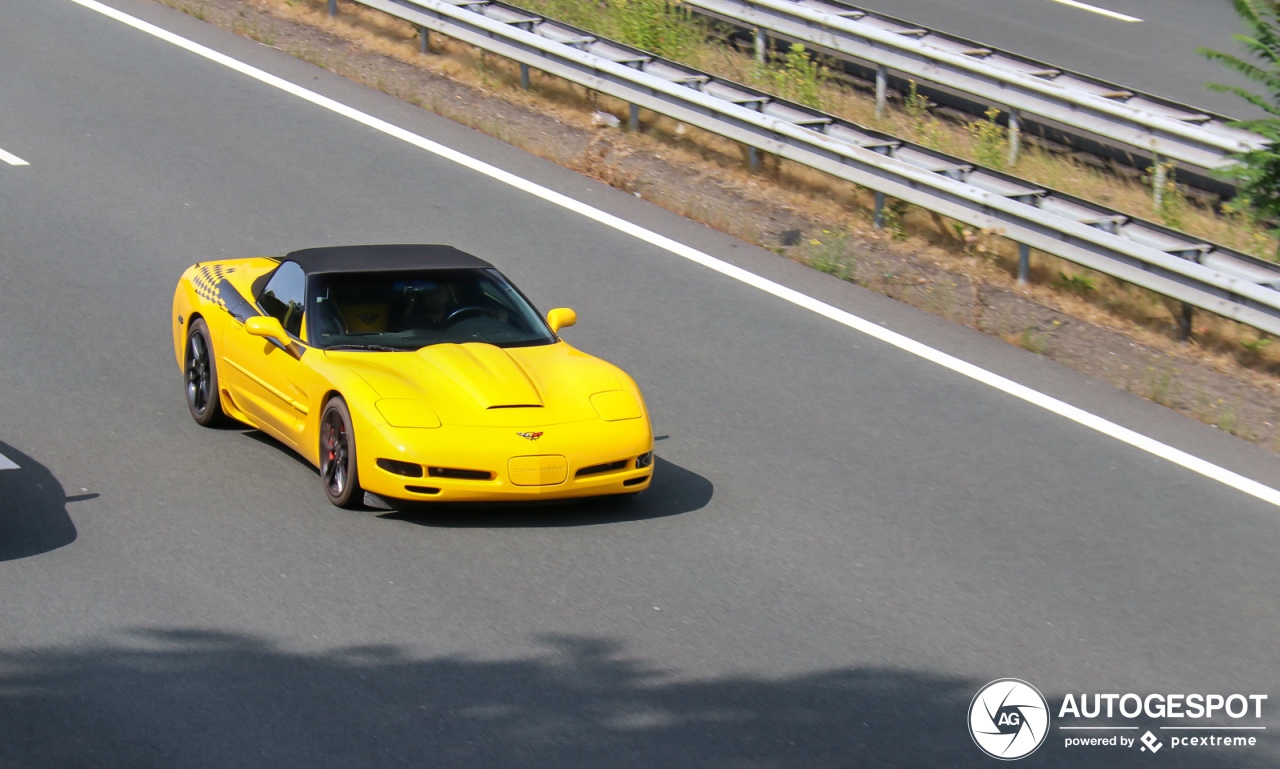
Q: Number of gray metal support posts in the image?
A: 12